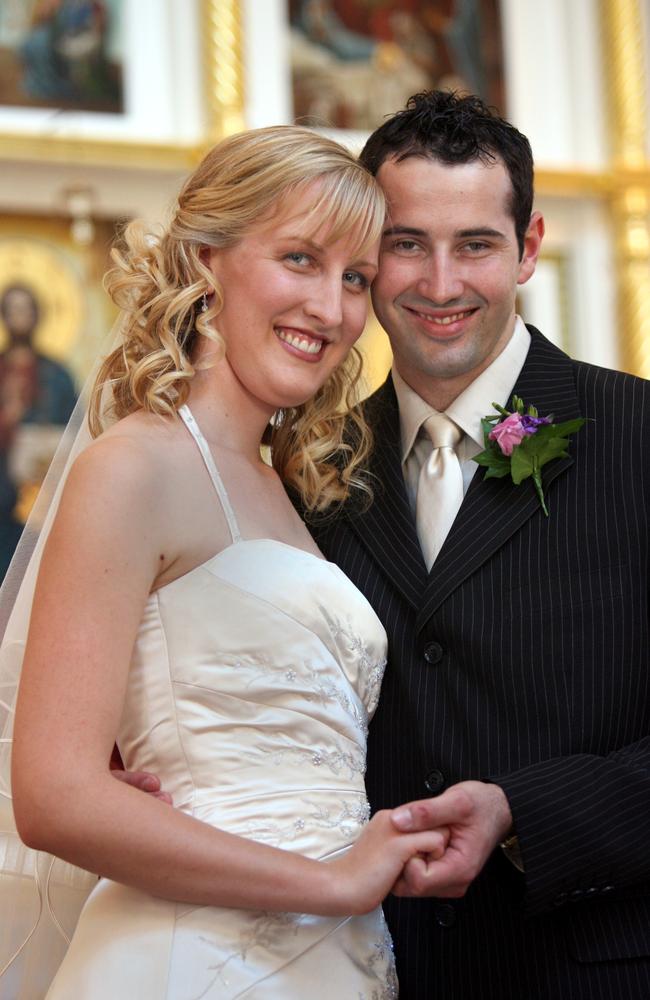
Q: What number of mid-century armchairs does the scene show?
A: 0